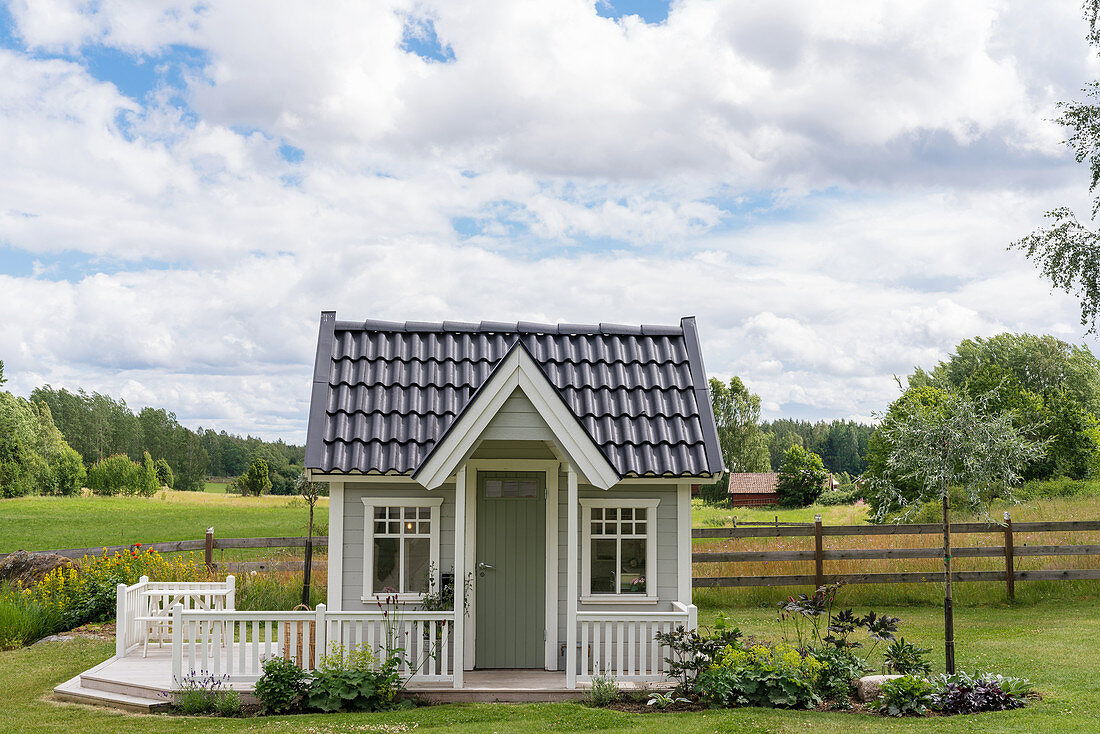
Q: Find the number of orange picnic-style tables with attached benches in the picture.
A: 0